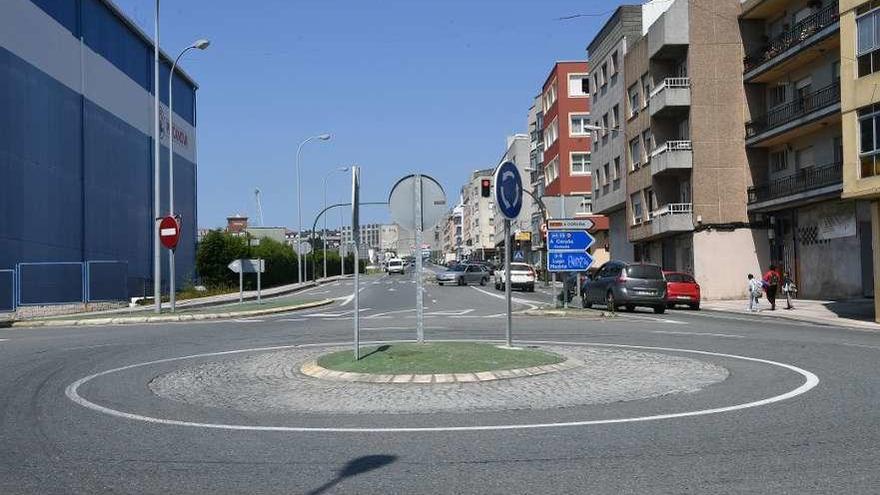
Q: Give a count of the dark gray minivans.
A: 1